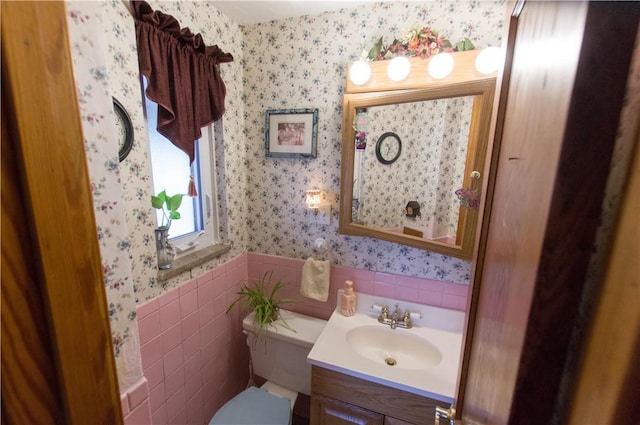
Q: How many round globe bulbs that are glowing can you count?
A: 4